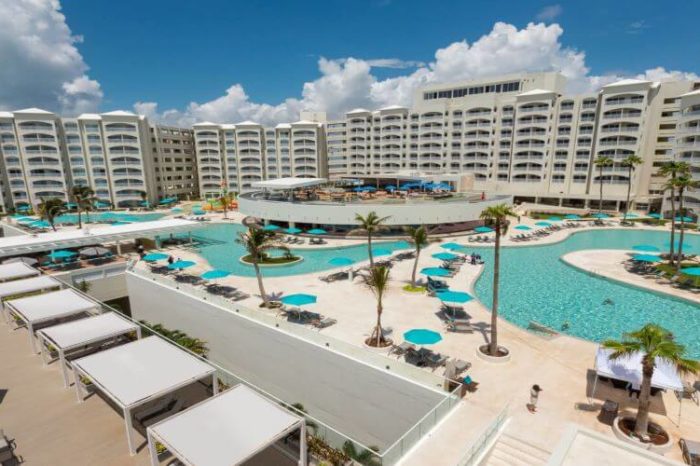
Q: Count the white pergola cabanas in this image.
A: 6